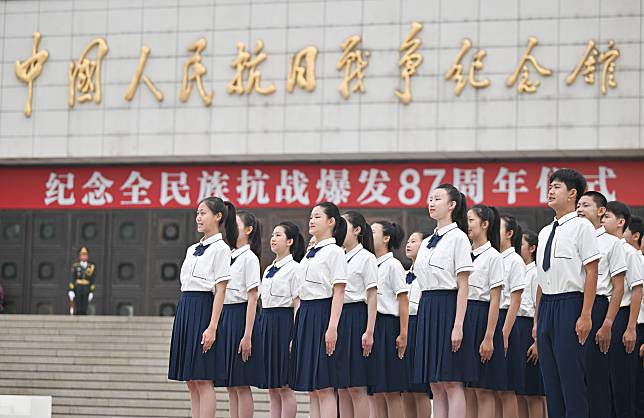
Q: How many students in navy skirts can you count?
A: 11